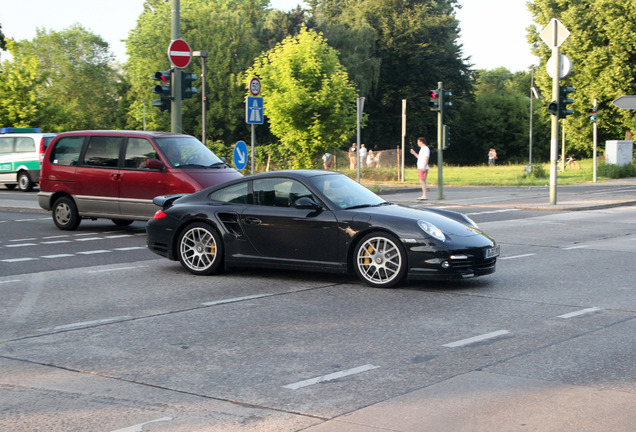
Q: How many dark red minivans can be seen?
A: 1